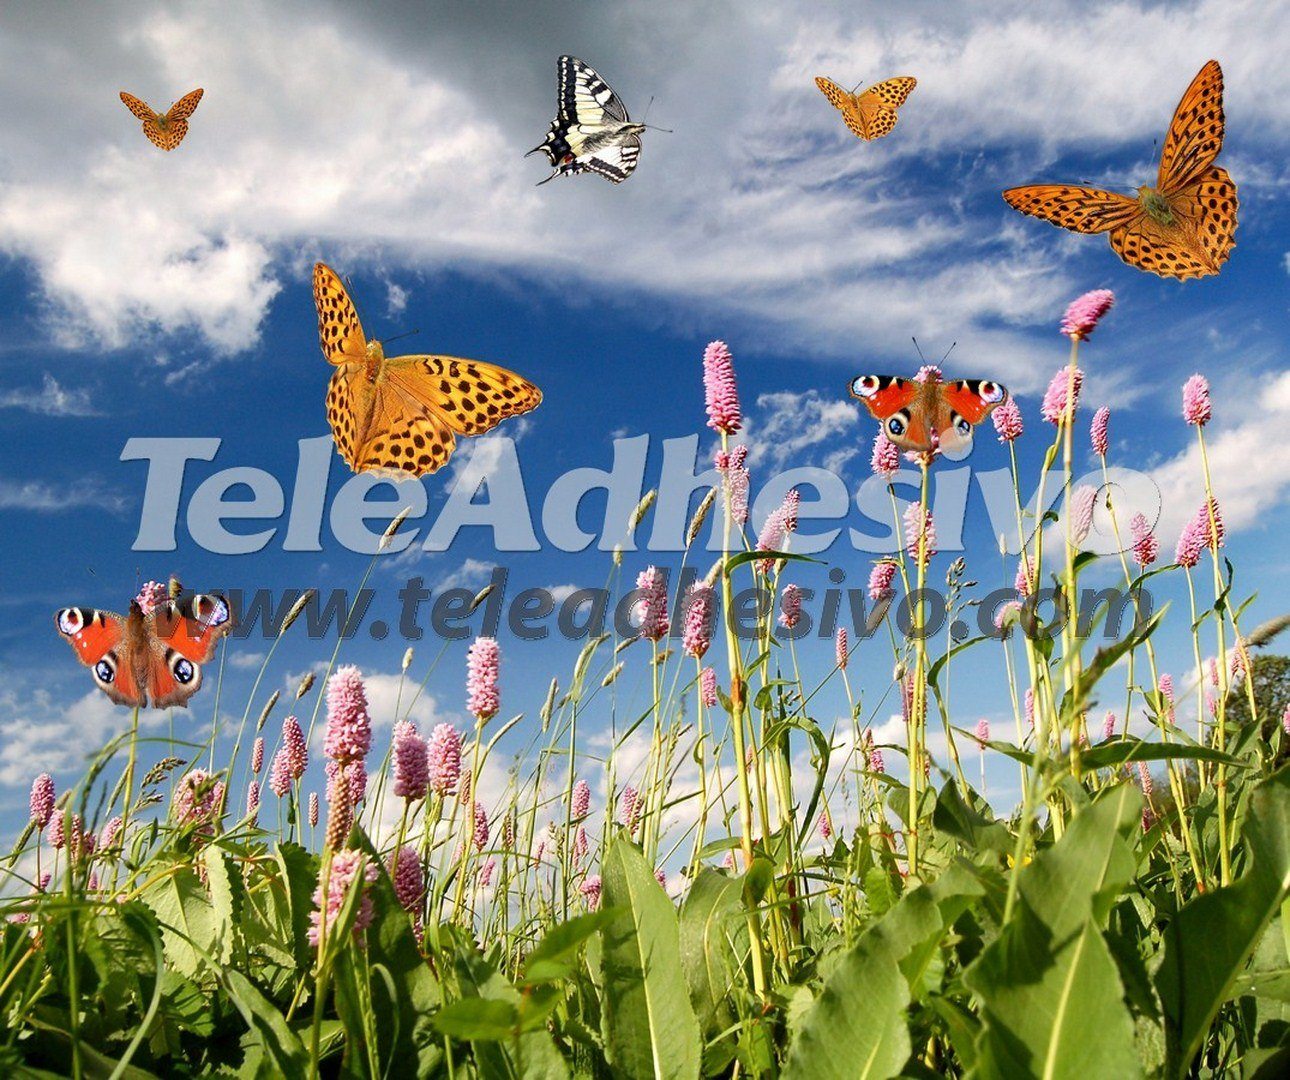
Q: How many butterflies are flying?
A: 5